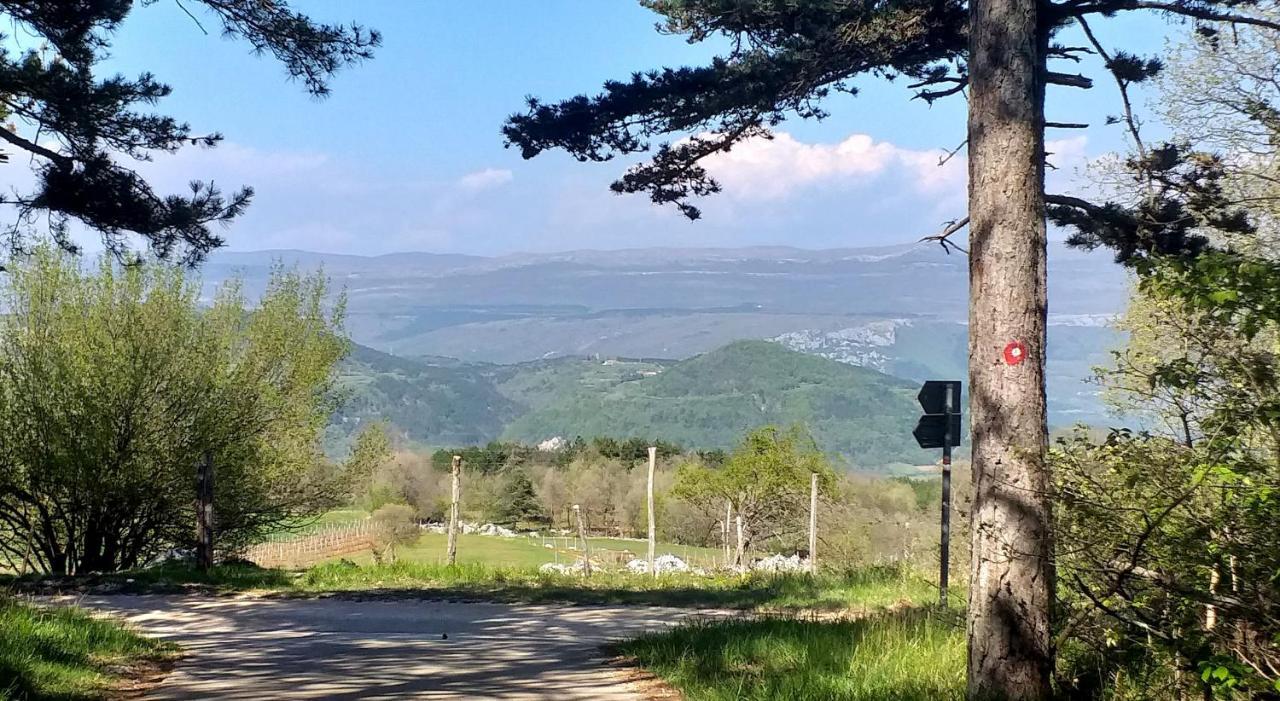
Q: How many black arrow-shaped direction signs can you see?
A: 2